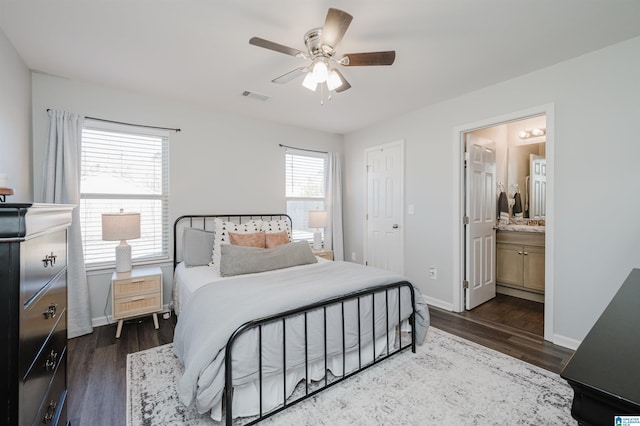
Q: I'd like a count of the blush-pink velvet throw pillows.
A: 2